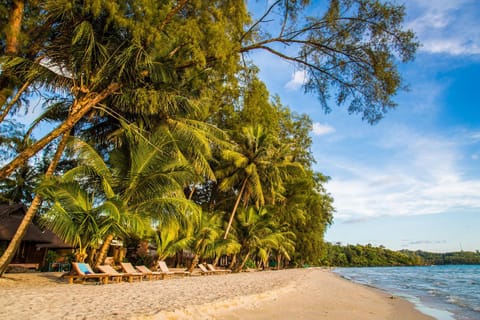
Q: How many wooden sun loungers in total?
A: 7